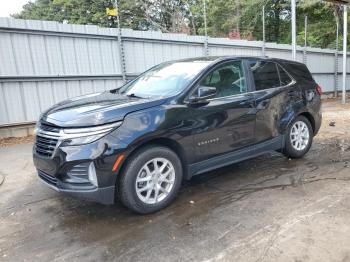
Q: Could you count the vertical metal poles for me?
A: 7